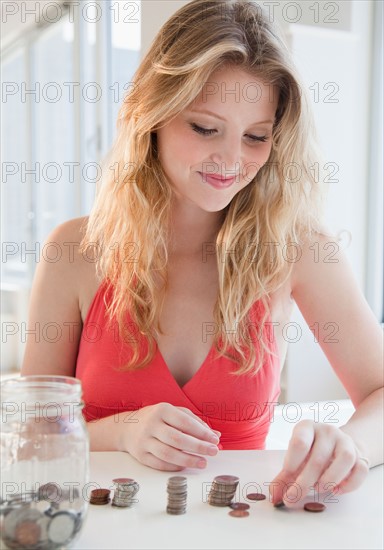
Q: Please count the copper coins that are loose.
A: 4